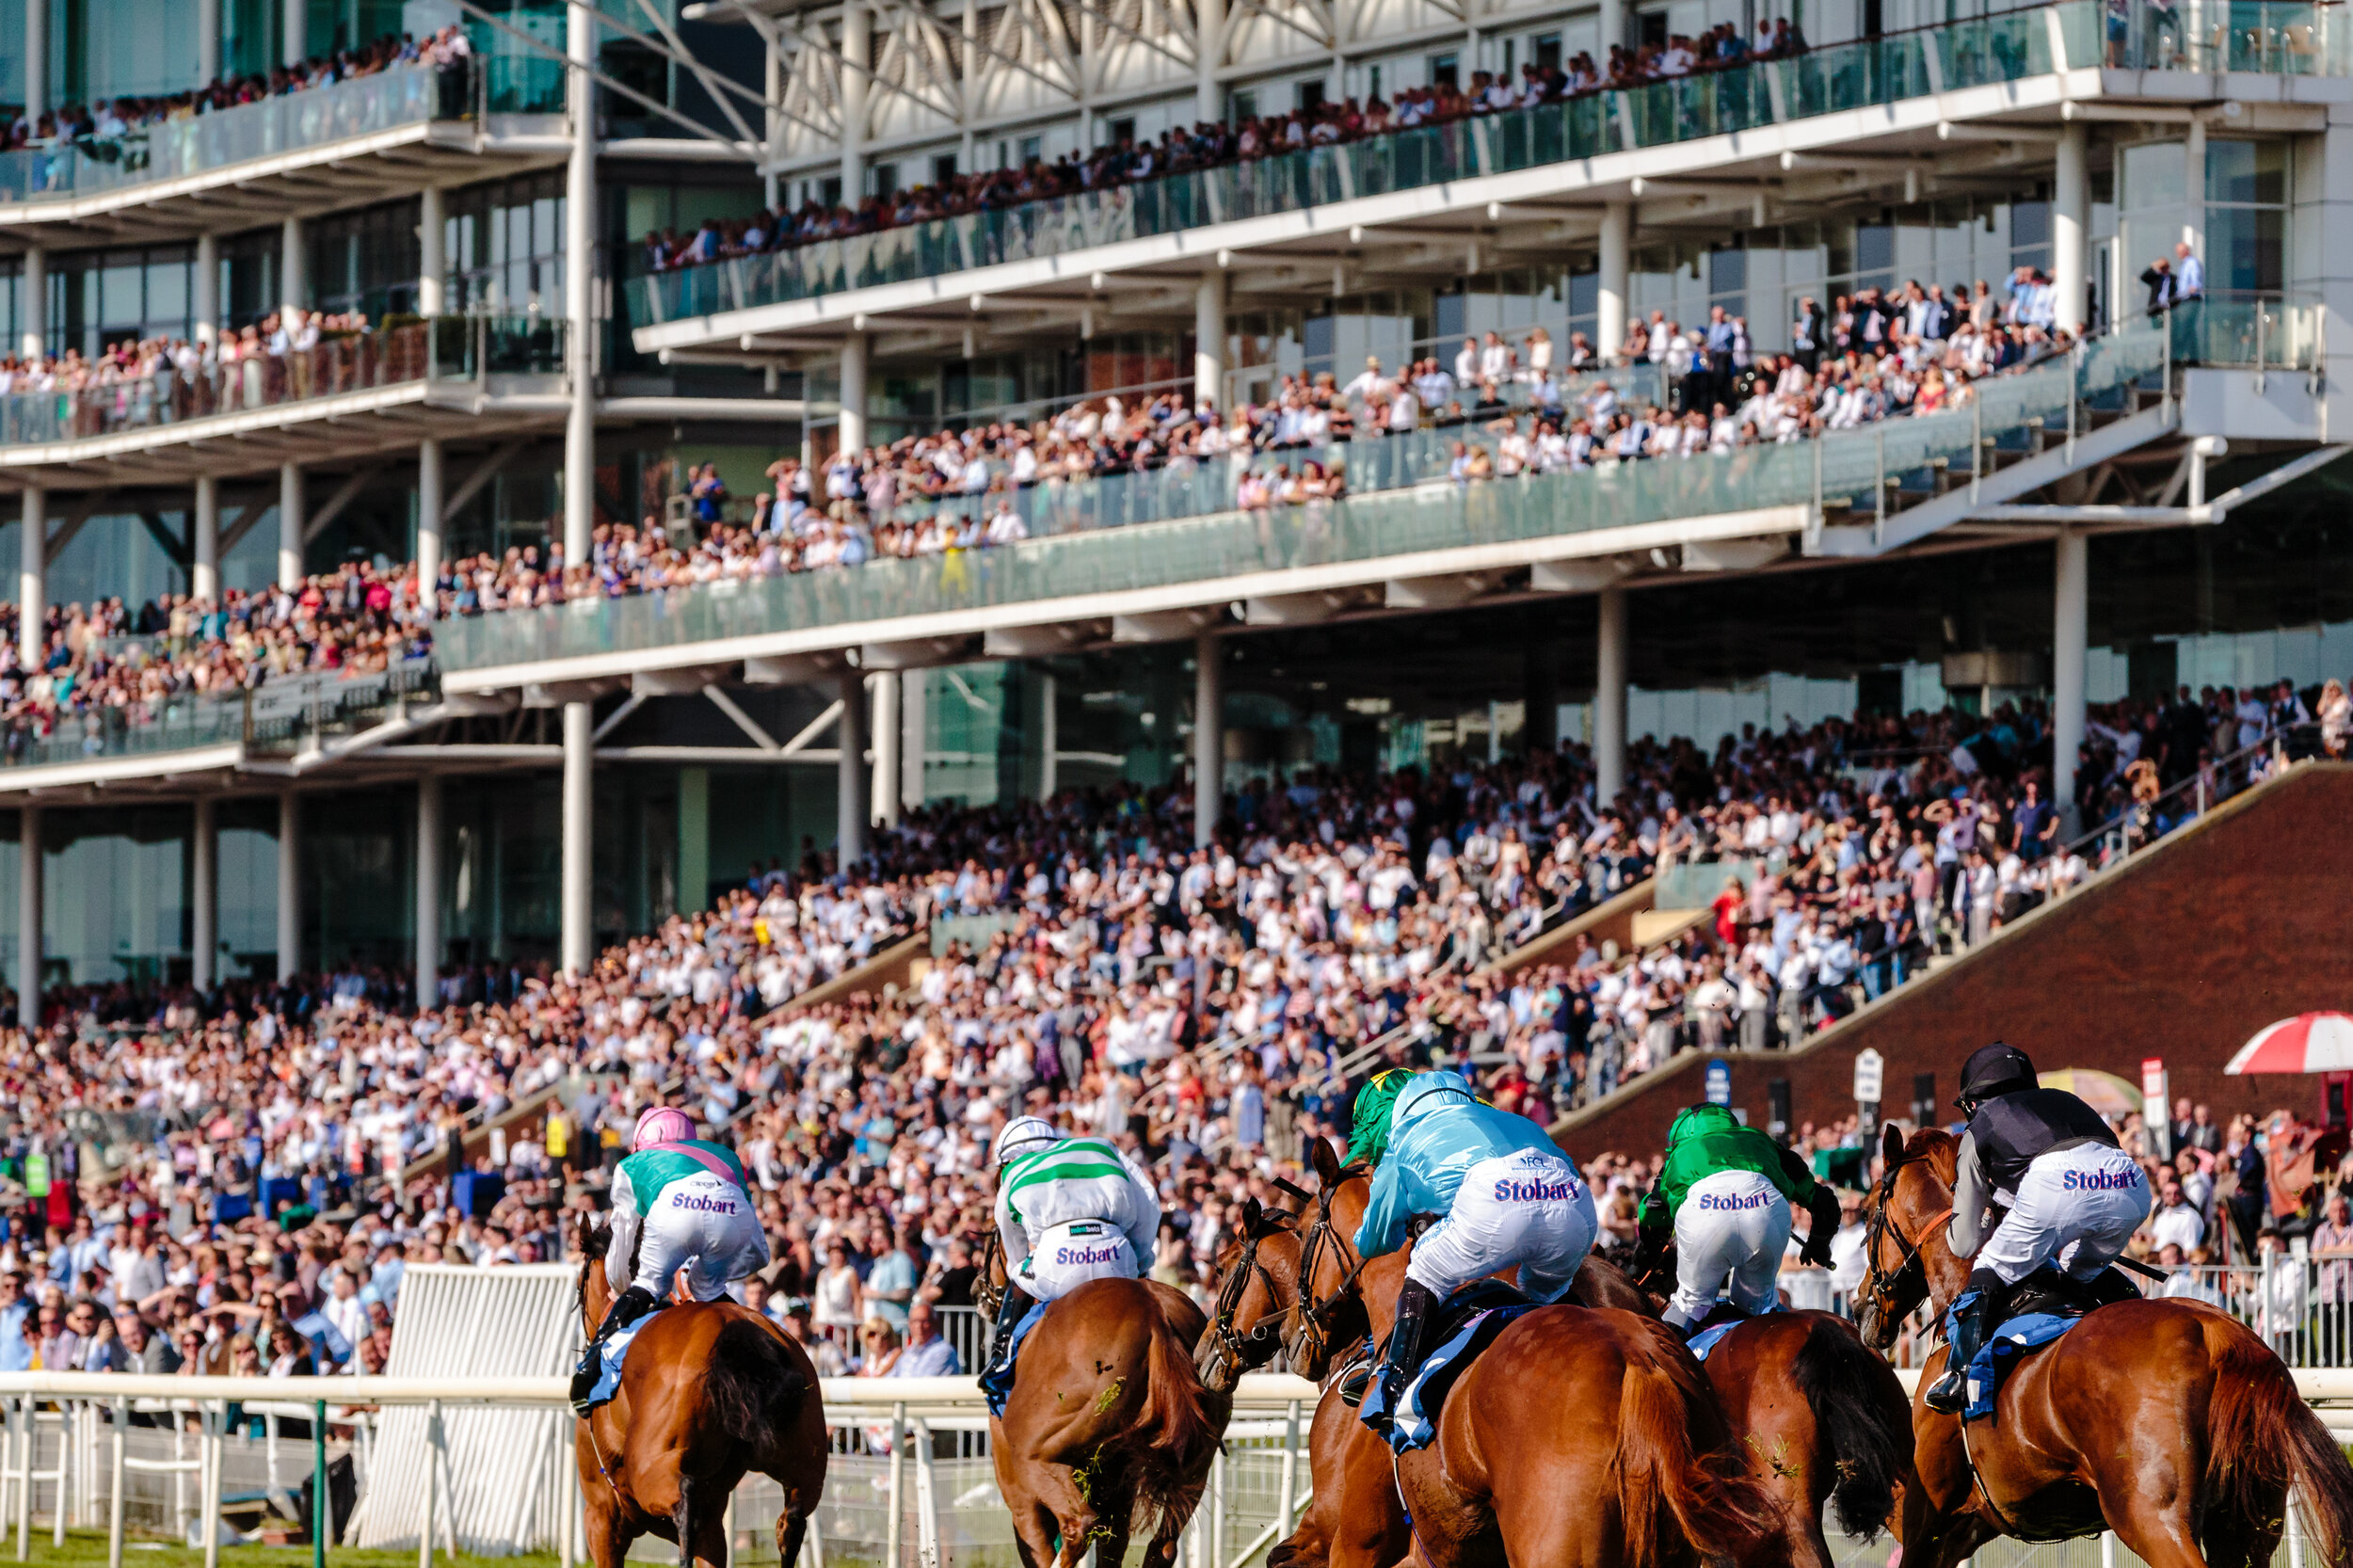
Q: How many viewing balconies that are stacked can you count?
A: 3